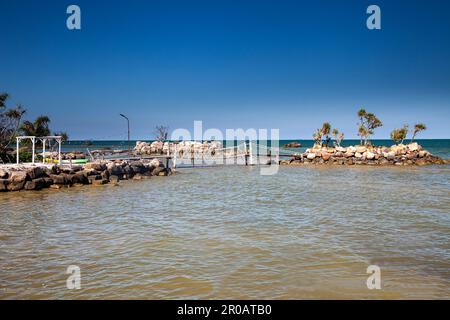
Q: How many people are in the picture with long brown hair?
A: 0